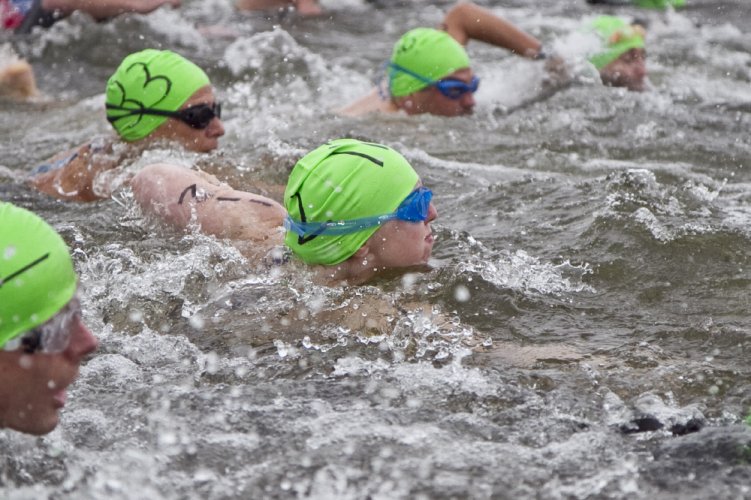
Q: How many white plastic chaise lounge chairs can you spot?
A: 0